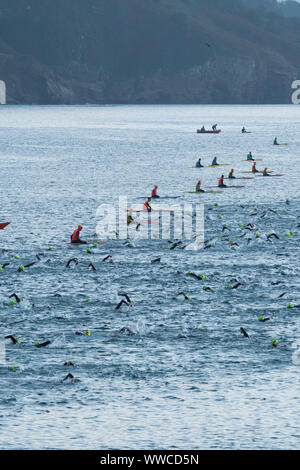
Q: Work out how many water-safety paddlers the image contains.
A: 14